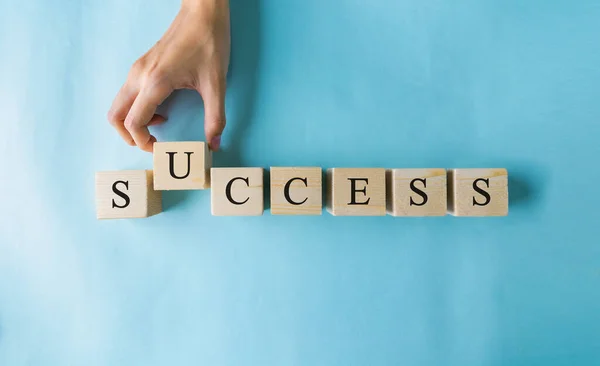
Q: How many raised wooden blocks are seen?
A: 1